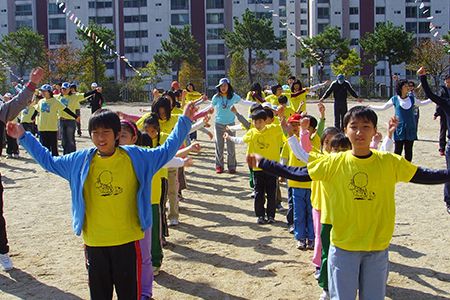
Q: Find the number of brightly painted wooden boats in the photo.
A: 0